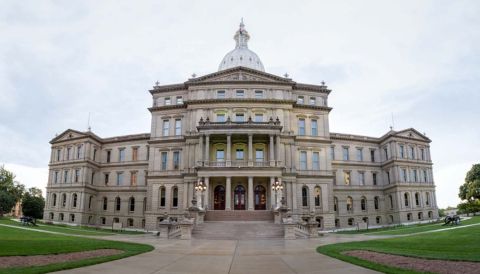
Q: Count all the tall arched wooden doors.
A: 3